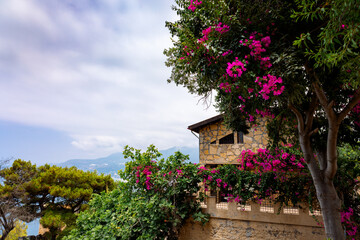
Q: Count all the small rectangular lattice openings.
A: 6